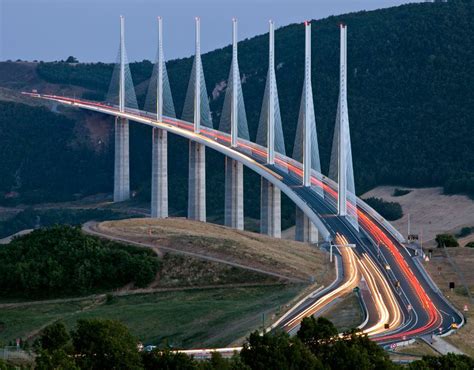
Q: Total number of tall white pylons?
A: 7